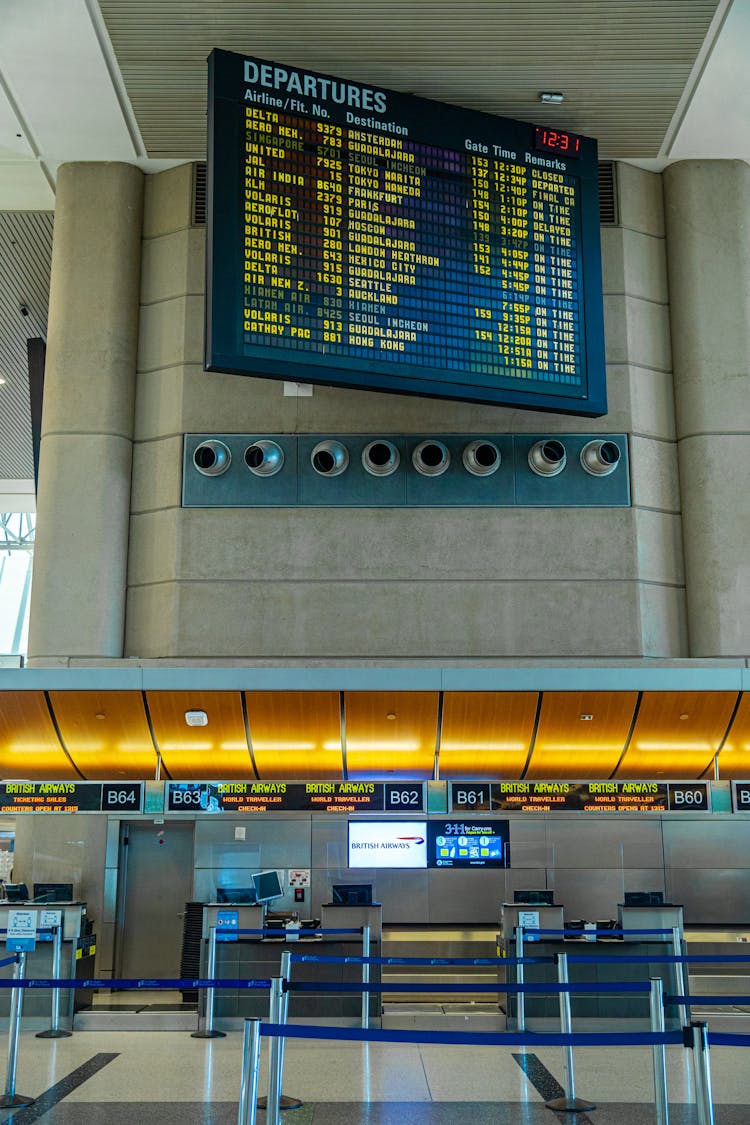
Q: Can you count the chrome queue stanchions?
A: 12